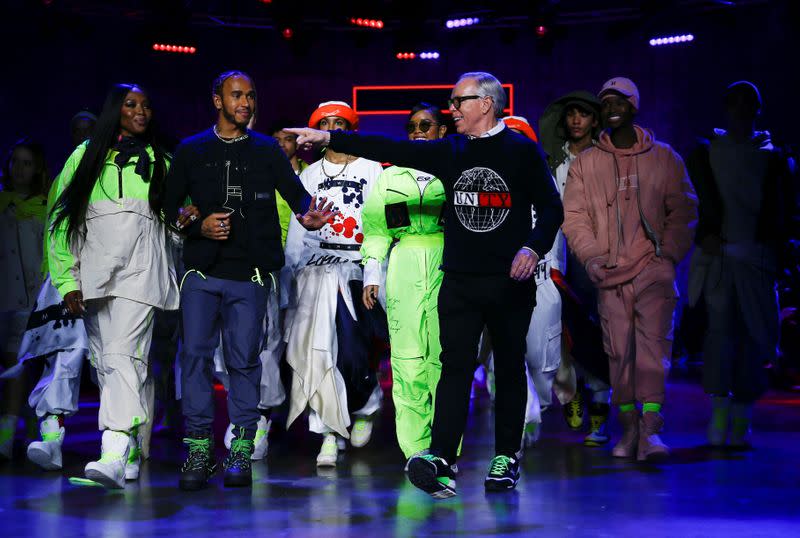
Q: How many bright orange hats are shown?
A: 2